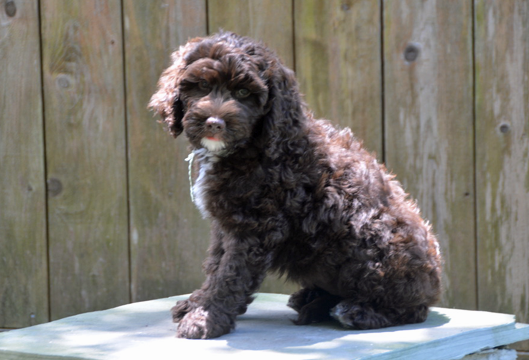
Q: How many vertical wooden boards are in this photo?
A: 7